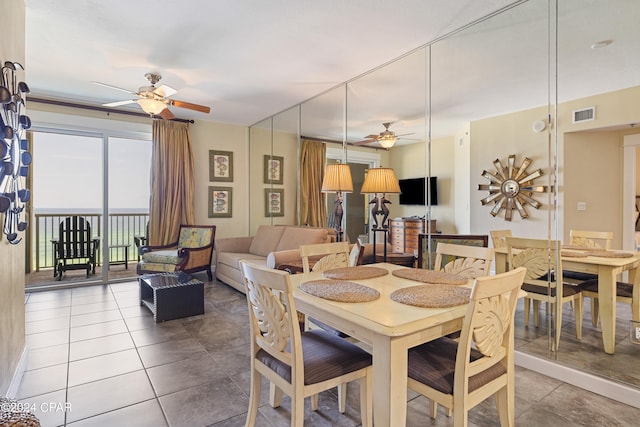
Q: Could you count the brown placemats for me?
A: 4